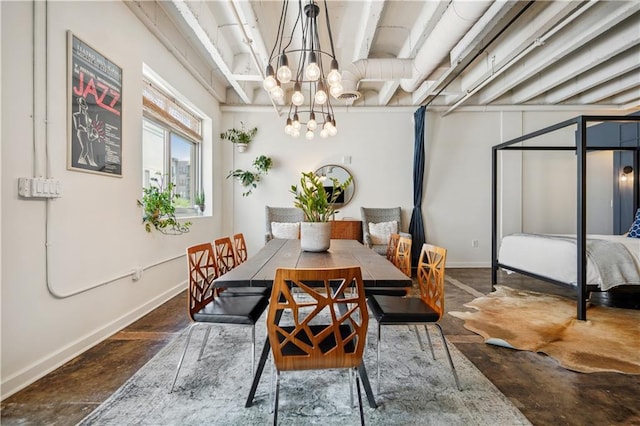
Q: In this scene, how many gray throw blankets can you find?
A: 1